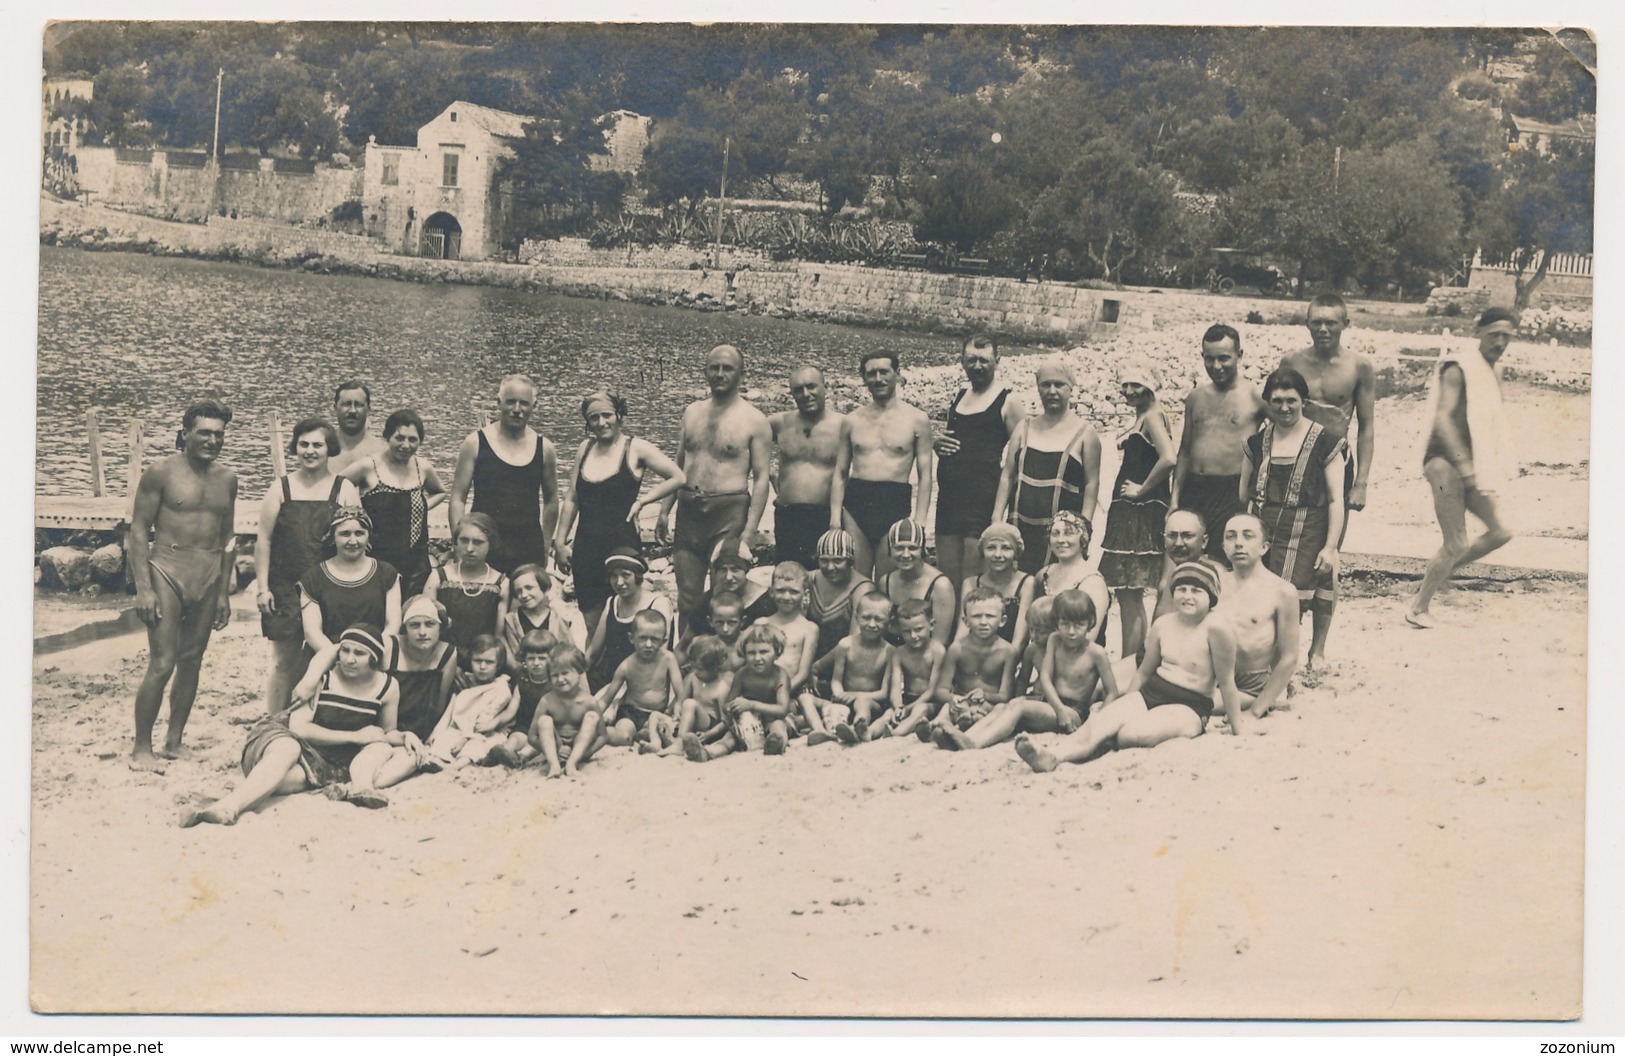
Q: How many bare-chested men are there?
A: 9